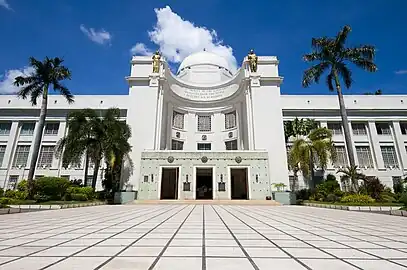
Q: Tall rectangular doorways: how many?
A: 3